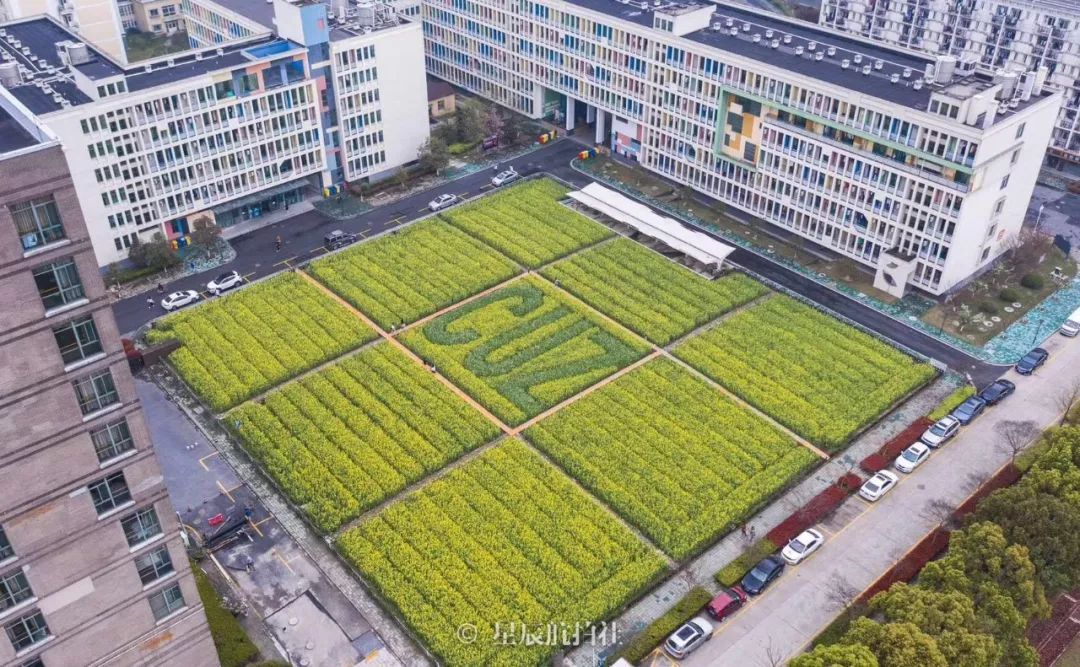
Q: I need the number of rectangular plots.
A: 9